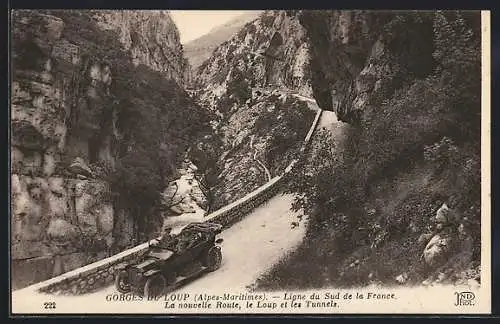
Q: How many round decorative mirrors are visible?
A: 0